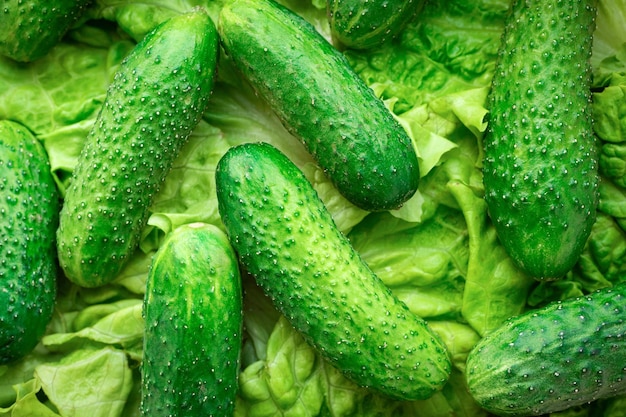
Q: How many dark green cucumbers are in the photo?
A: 9